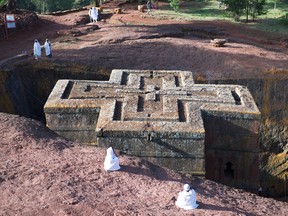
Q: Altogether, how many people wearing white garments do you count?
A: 6